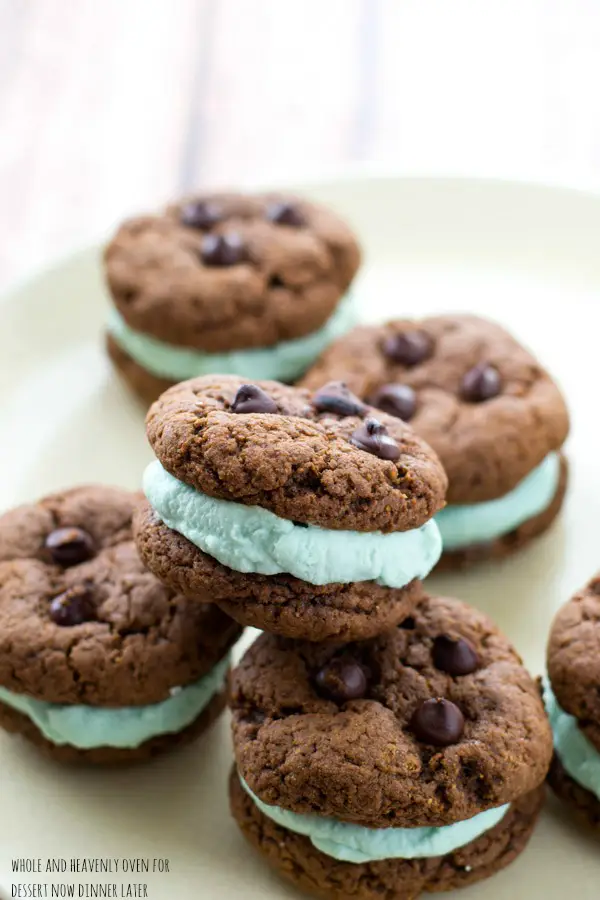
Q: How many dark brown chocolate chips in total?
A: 14